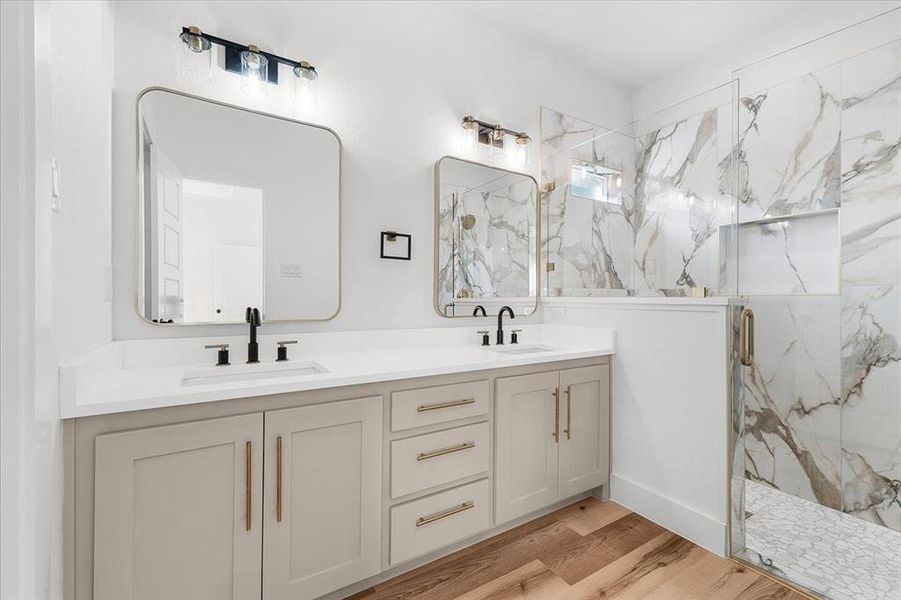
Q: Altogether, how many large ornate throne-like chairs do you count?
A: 0